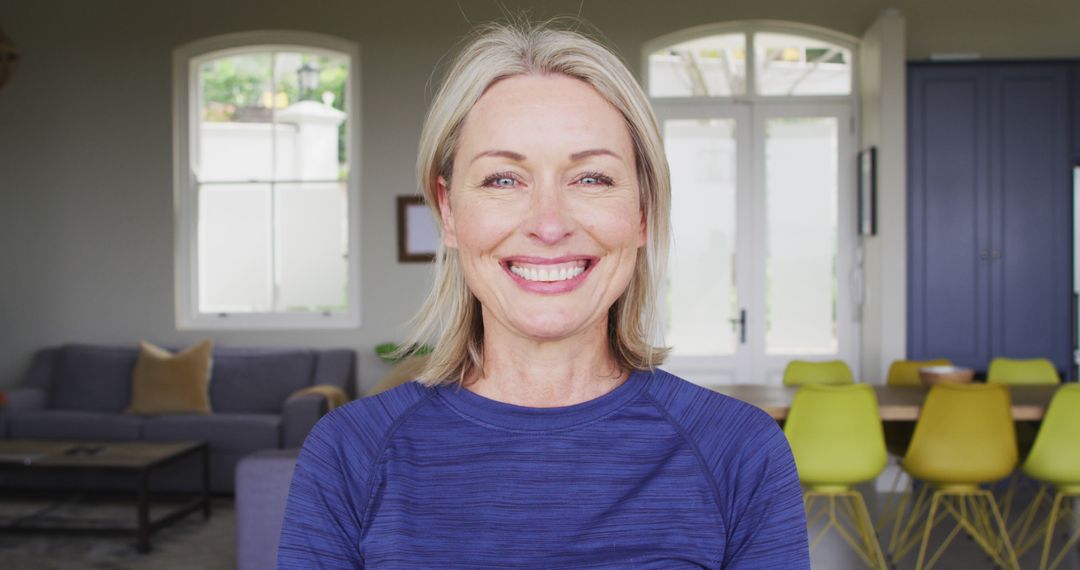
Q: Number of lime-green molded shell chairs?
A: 4